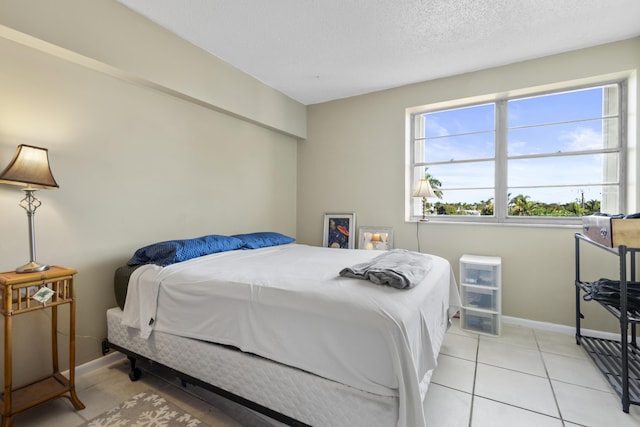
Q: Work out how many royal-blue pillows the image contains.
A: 2